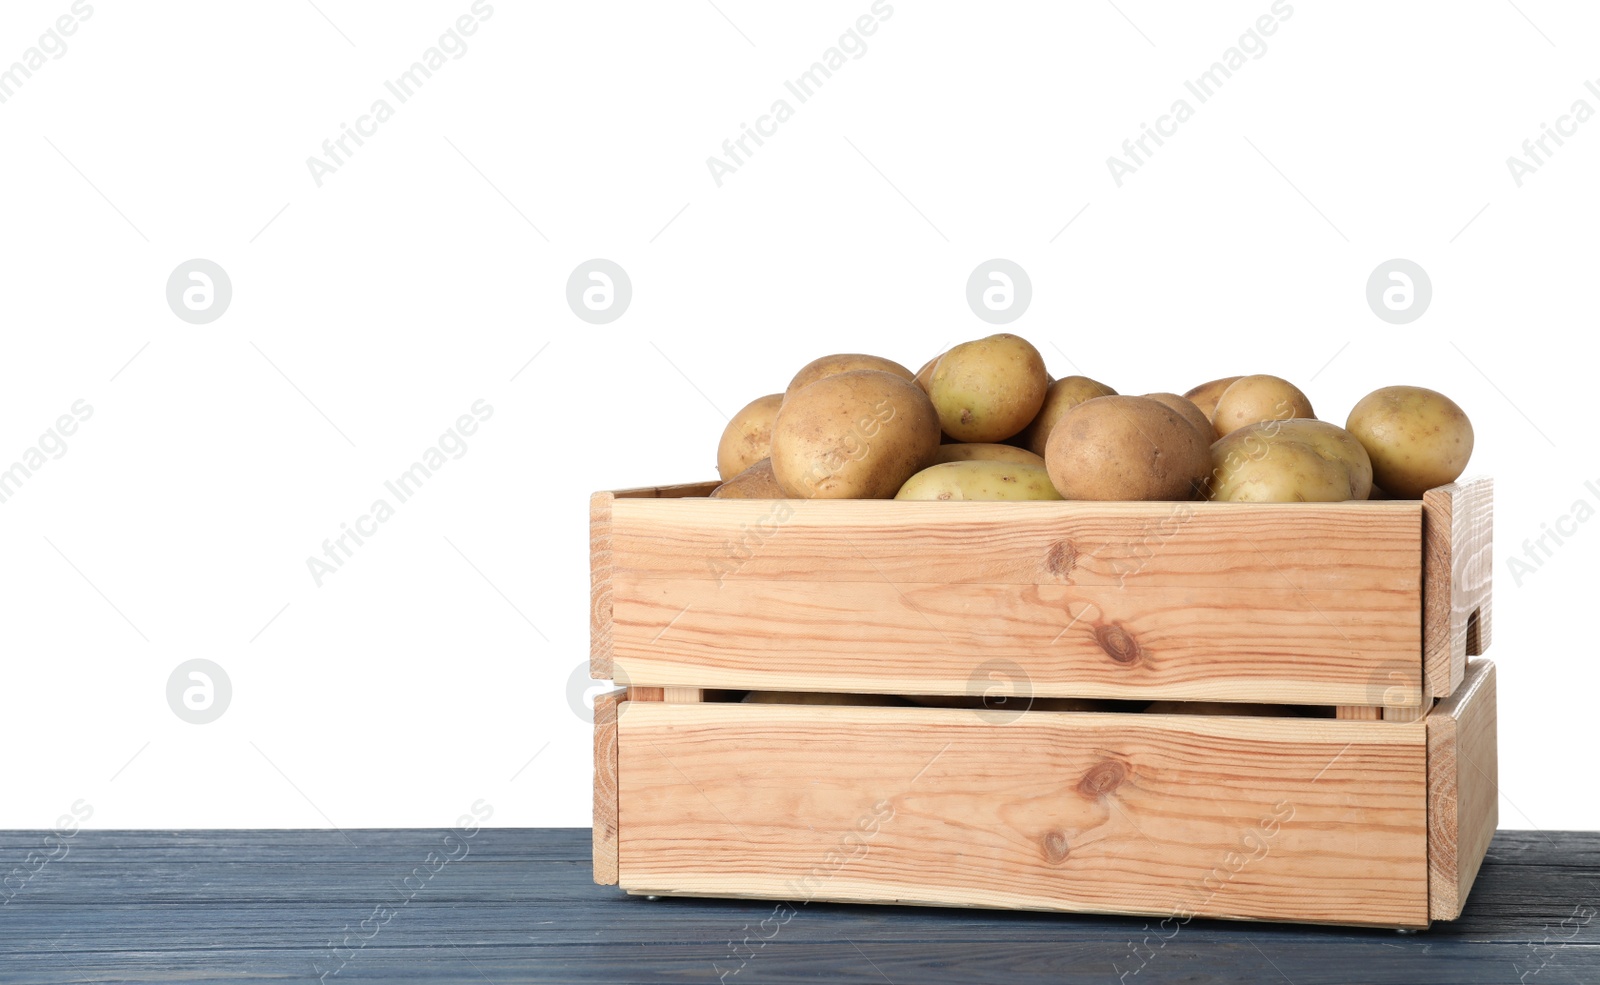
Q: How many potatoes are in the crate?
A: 15